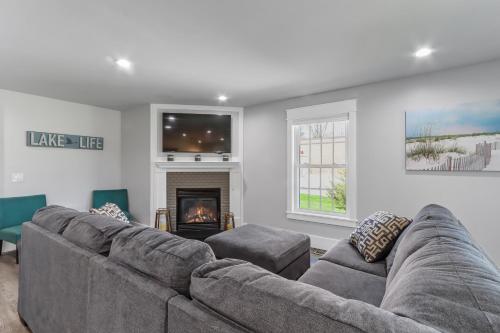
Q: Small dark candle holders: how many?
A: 3